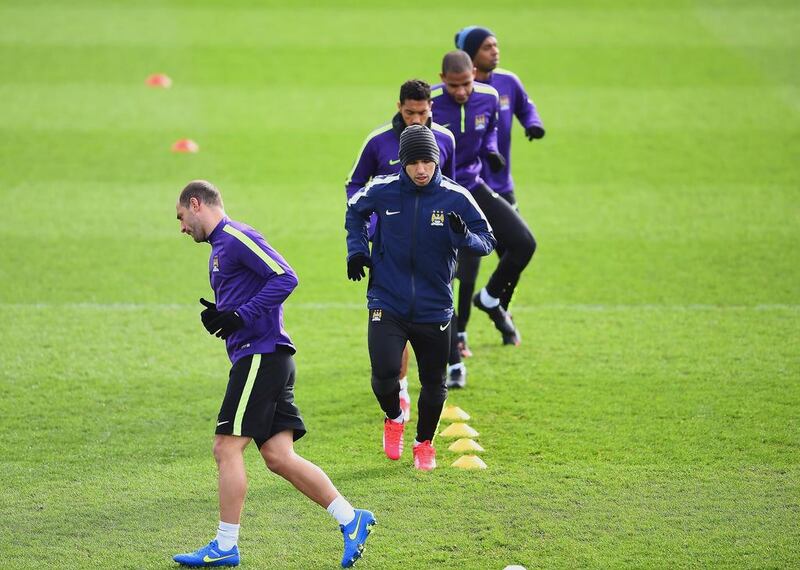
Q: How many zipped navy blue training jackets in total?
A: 1